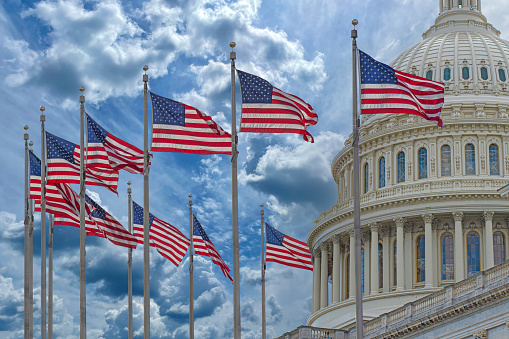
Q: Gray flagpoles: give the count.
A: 11